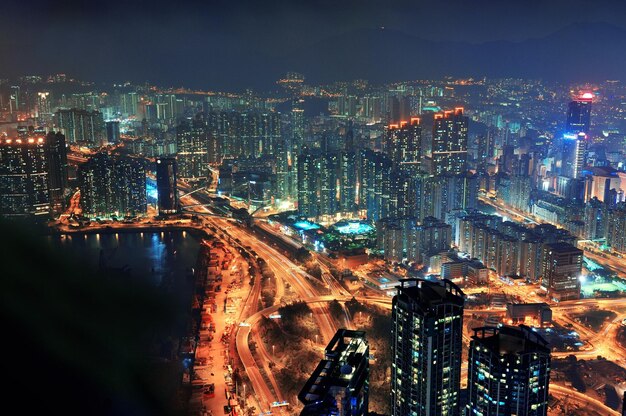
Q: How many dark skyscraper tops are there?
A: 3